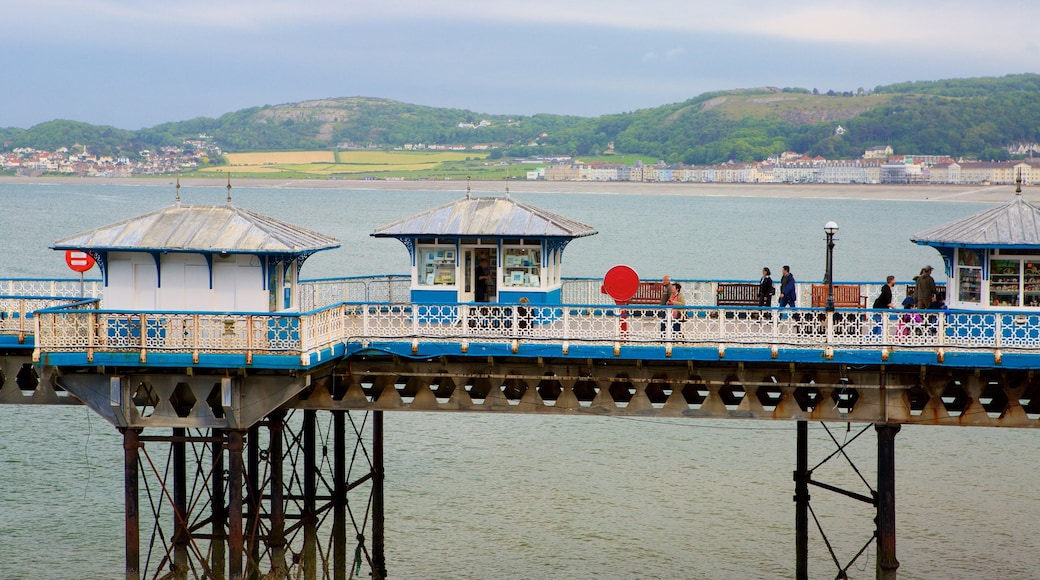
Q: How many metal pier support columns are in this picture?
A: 11